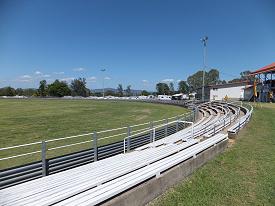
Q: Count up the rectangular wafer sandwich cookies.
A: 0